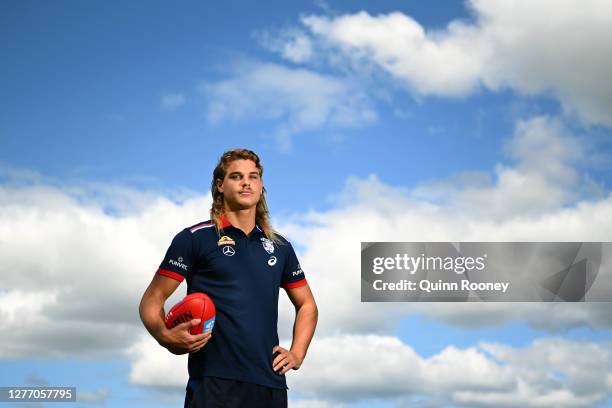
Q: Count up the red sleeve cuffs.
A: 2